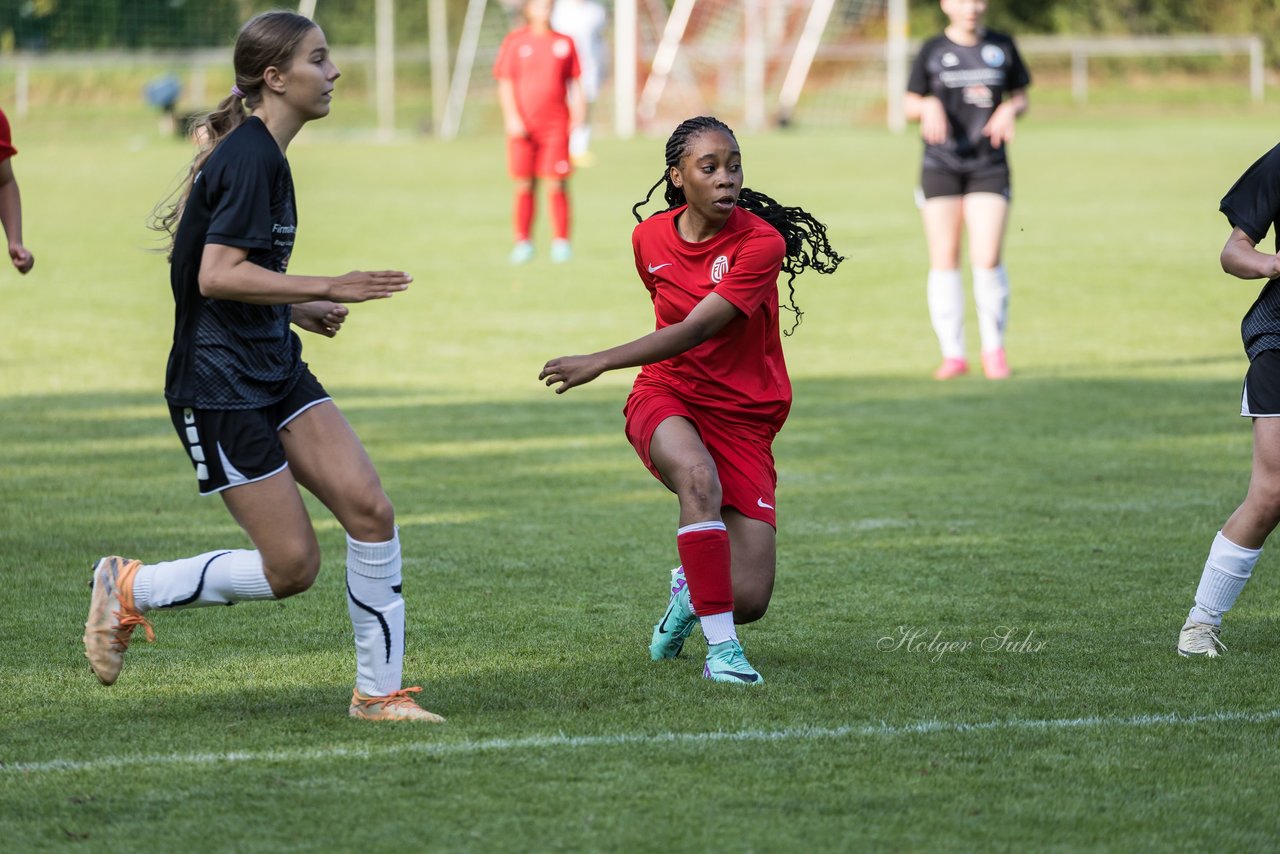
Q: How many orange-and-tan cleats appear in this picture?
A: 2